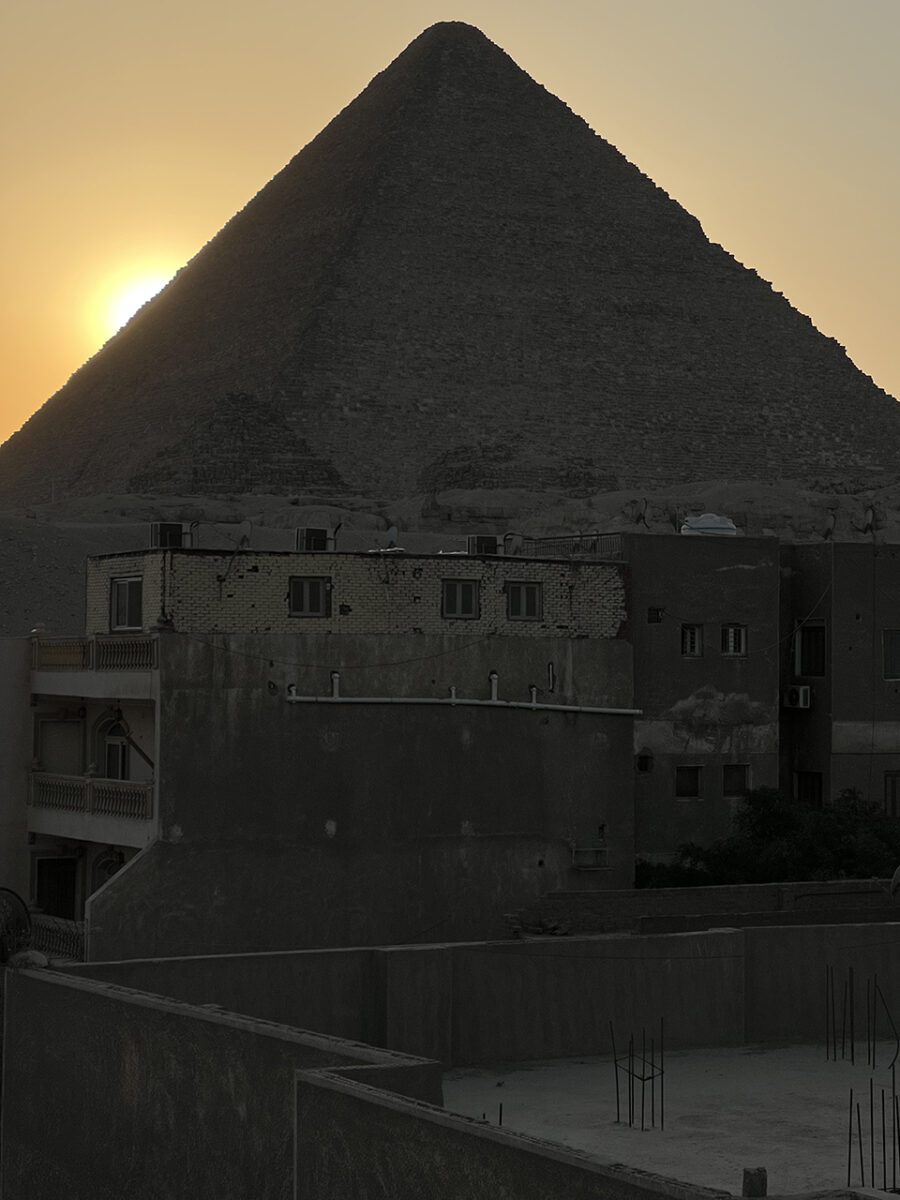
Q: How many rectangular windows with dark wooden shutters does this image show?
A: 3